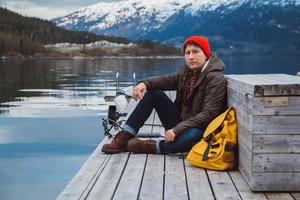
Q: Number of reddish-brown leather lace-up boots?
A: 2